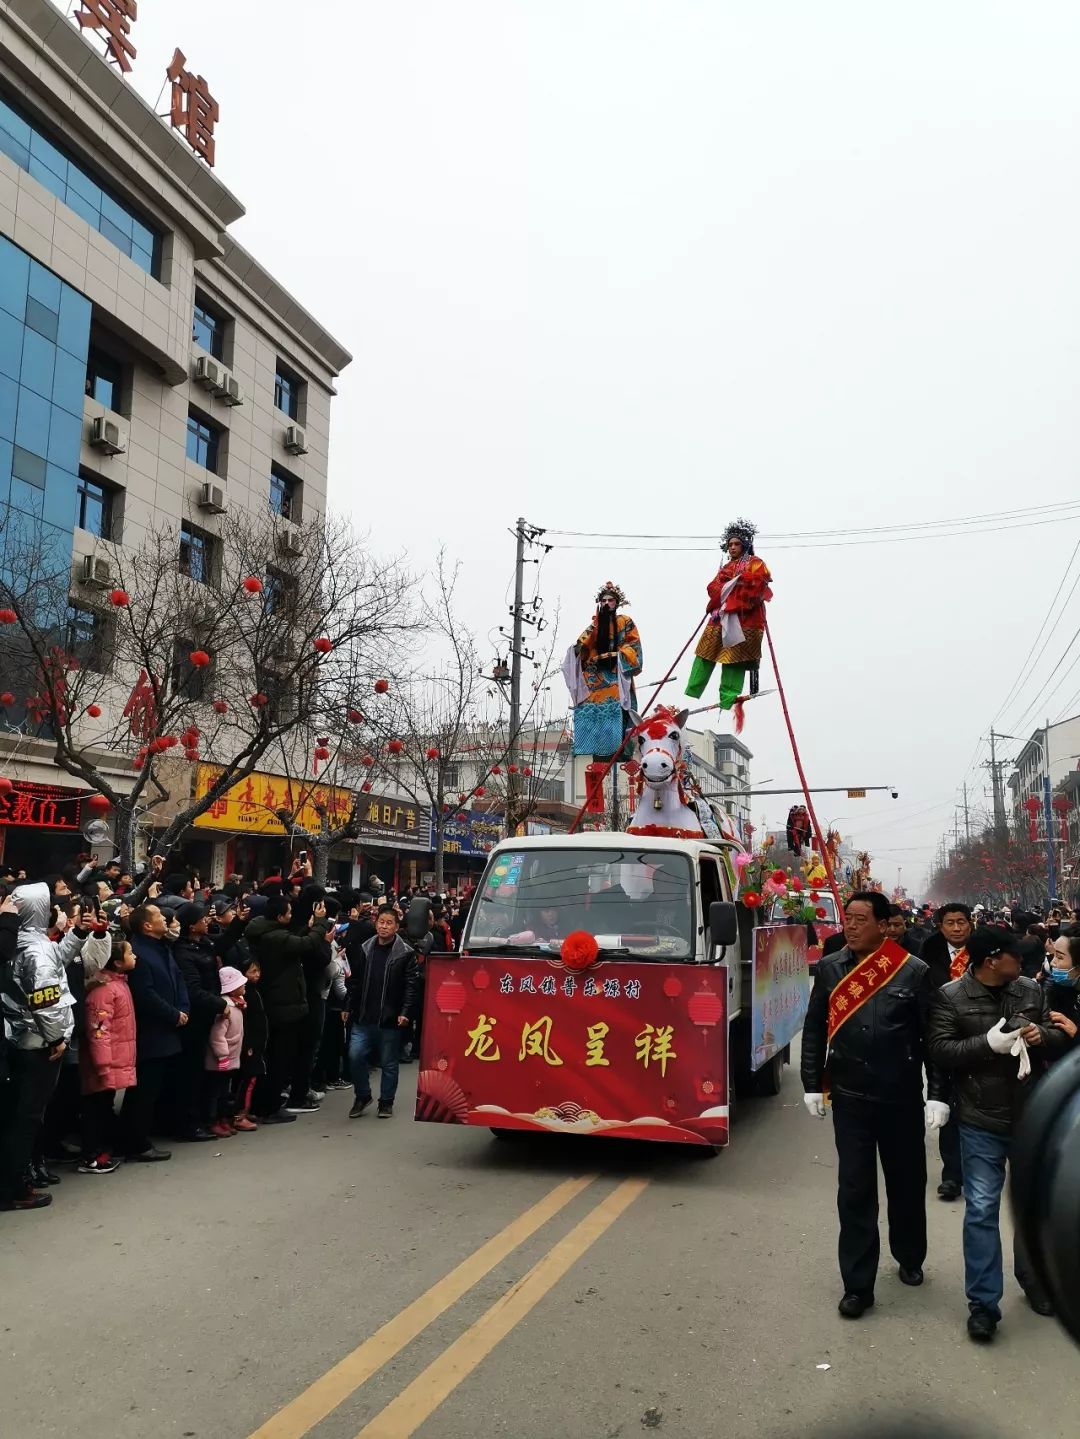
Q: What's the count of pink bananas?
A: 0